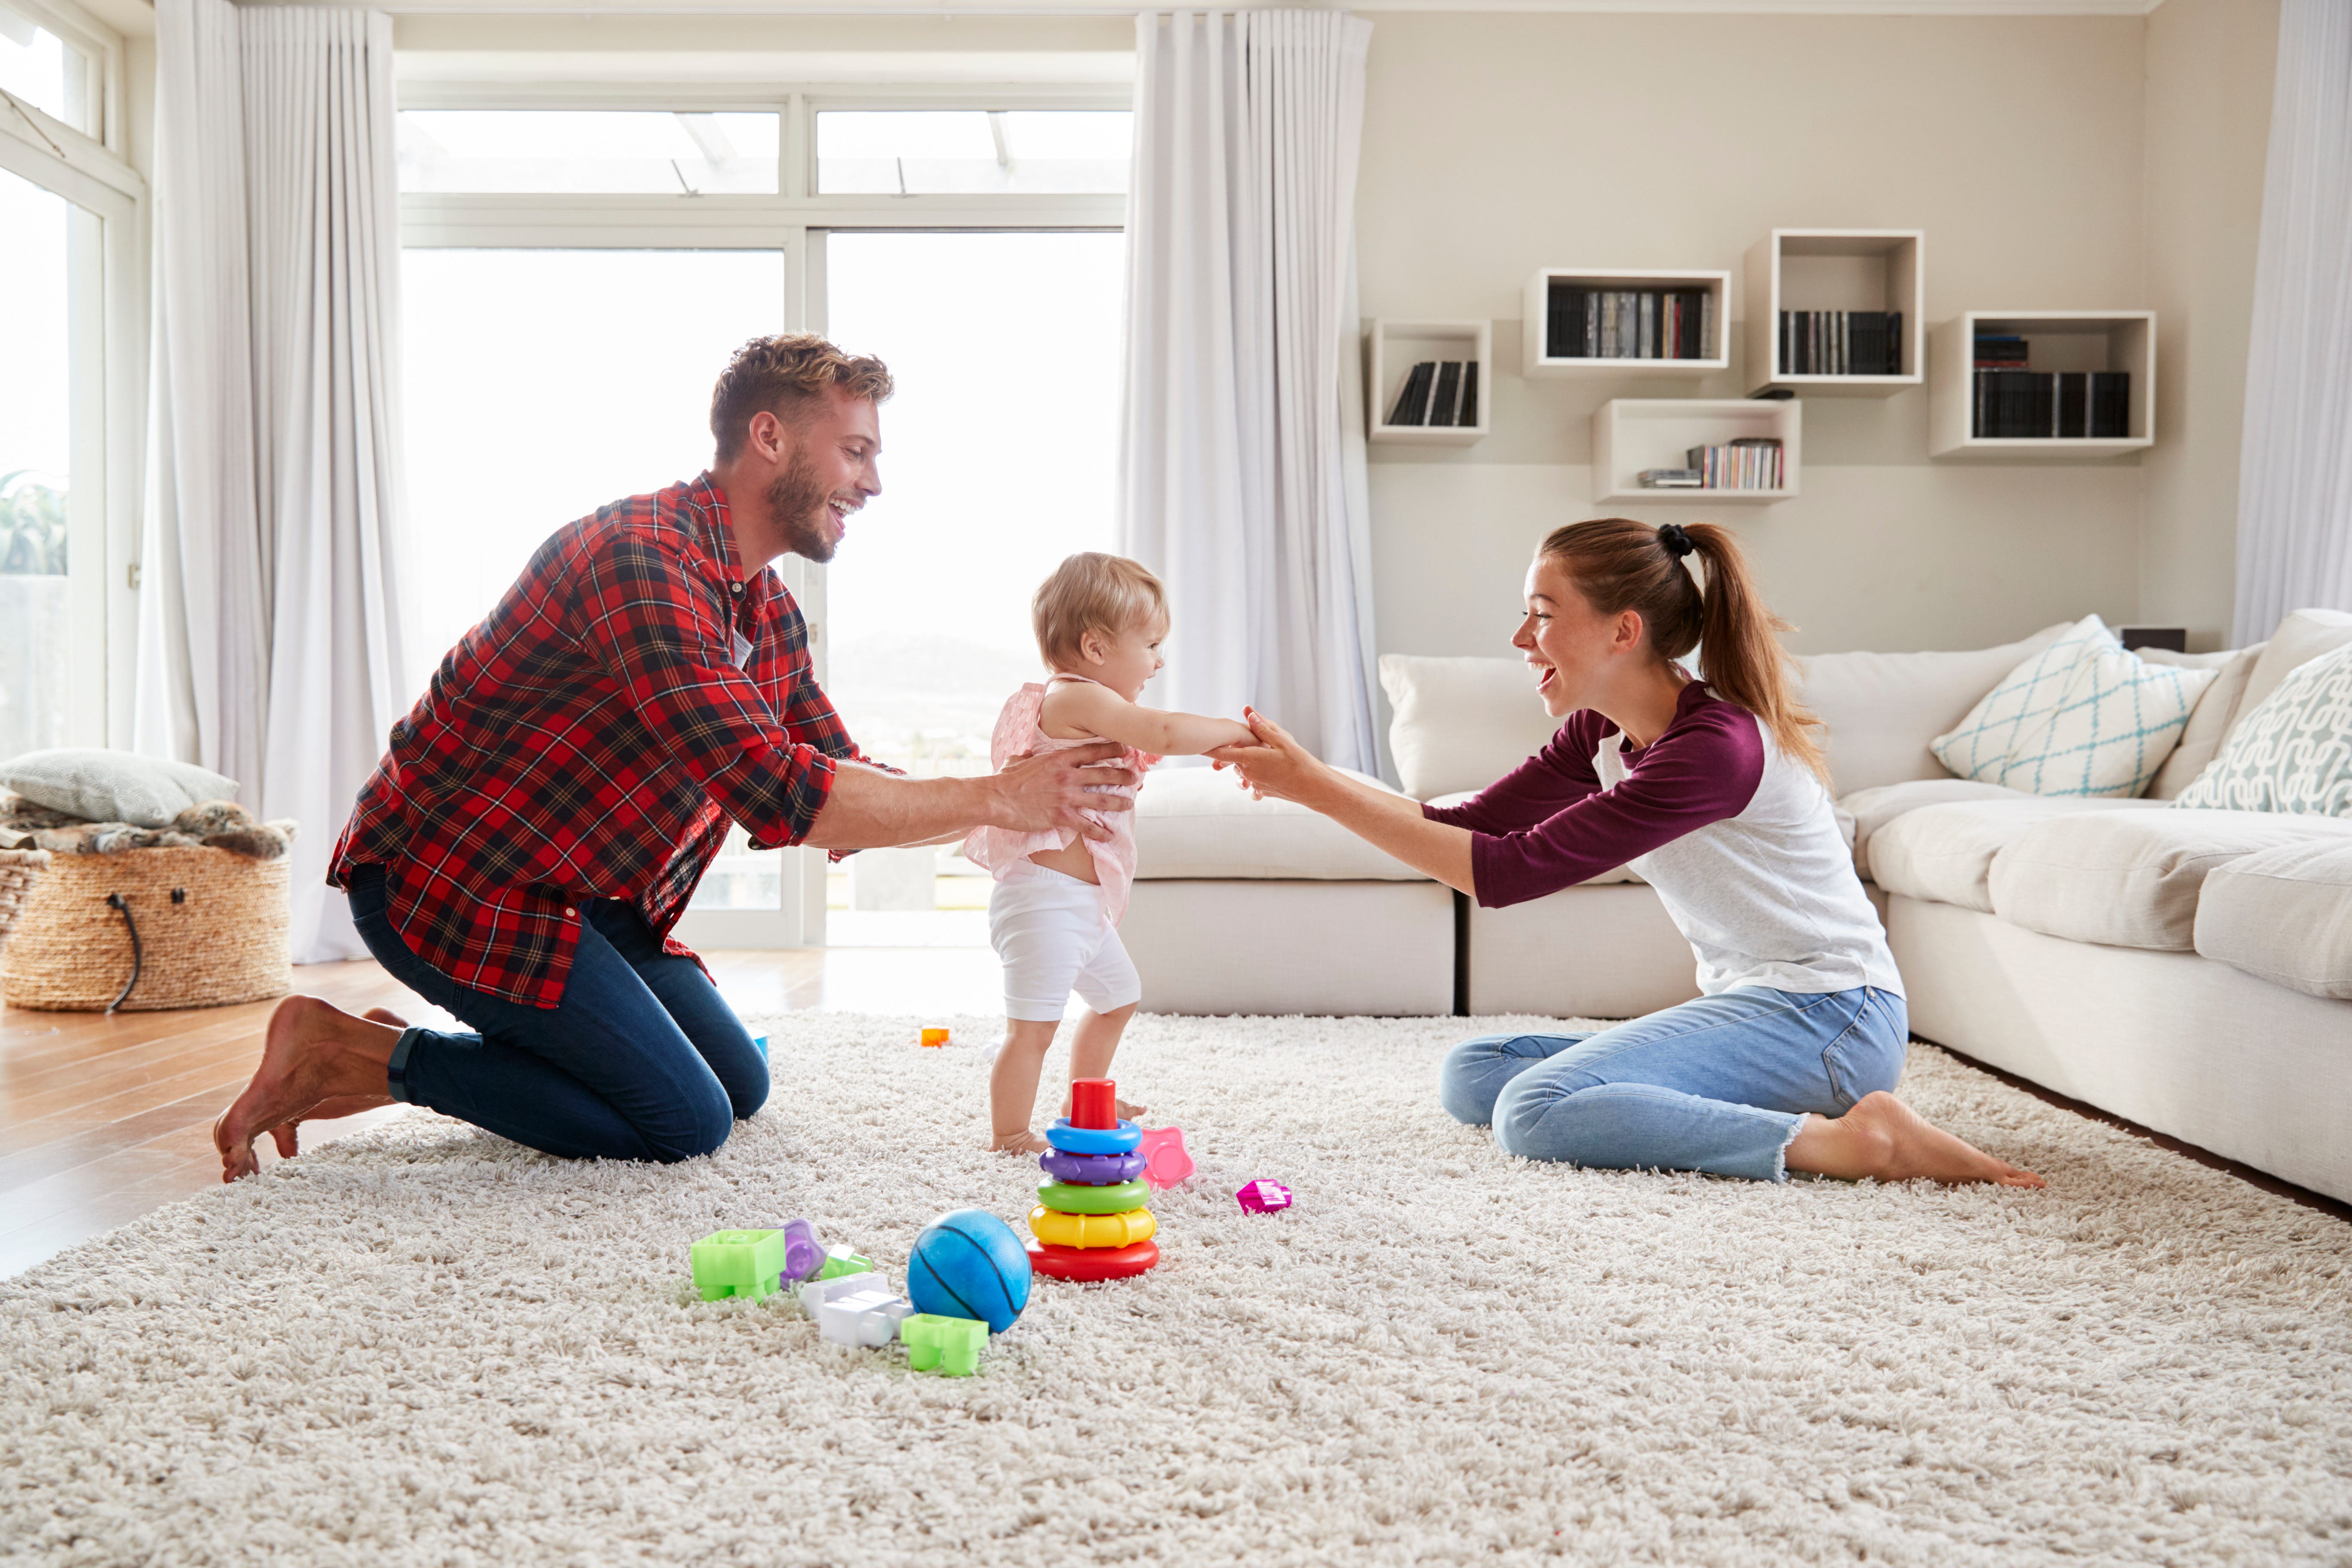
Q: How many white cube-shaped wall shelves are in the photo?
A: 5